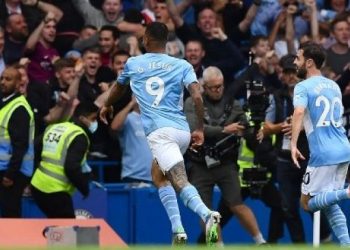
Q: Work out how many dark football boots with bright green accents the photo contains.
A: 2